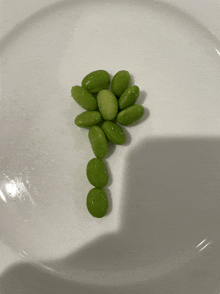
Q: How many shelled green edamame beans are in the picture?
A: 11